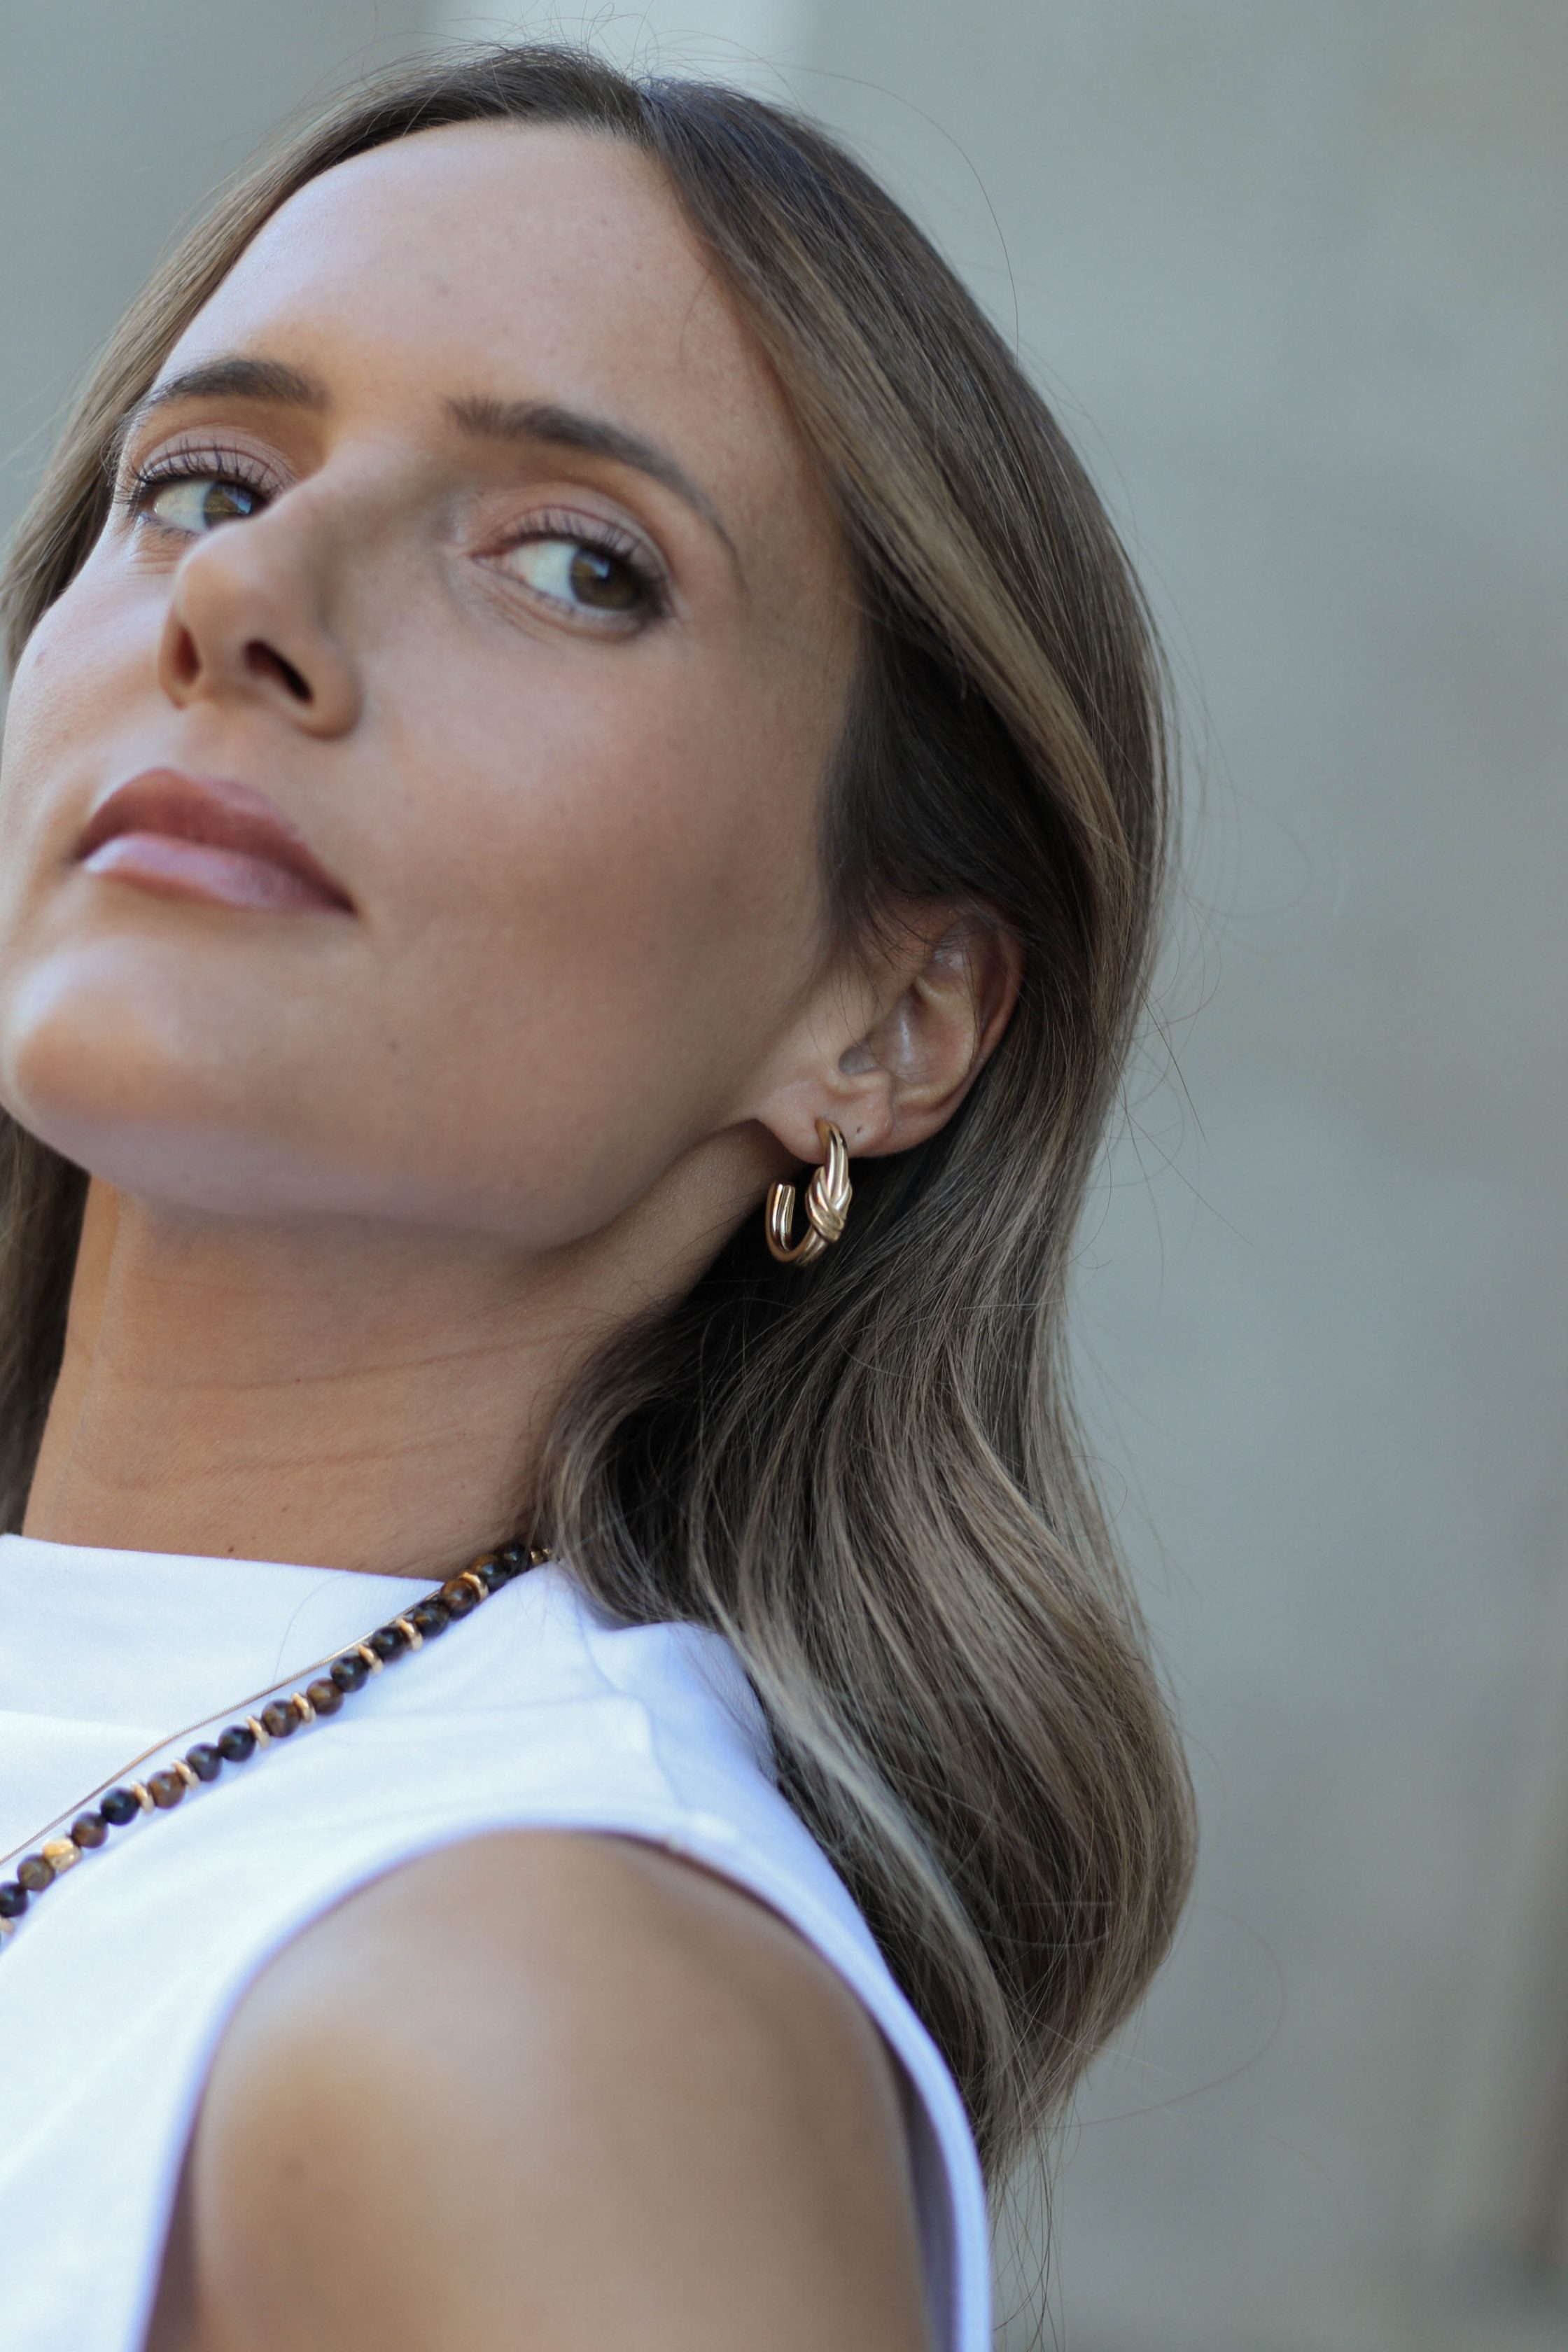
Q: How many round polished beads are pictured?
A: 15